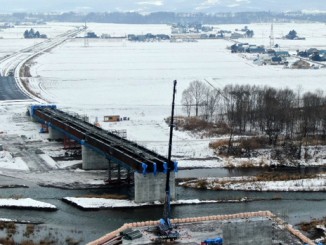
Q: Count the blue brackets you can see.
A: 4